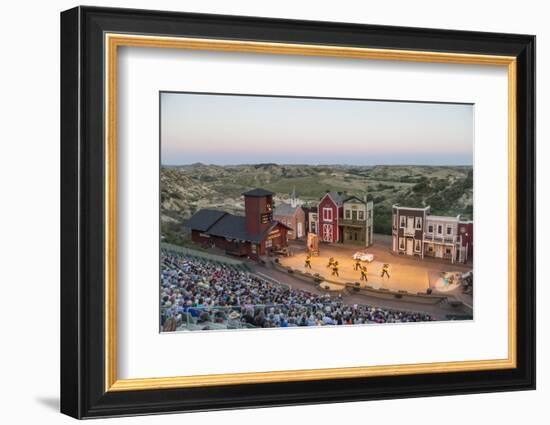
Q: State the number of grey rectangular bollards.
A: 0